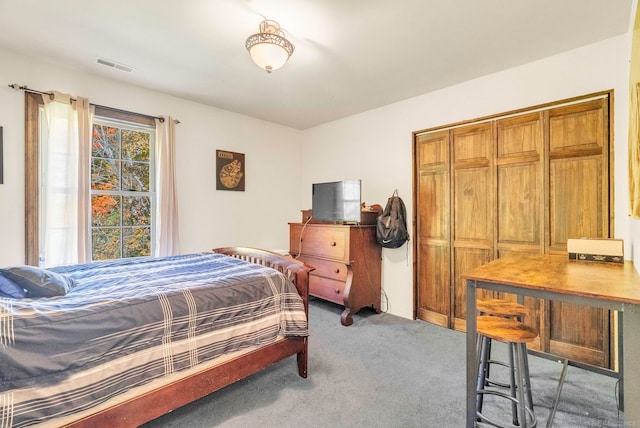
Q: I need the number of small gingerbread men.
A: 0